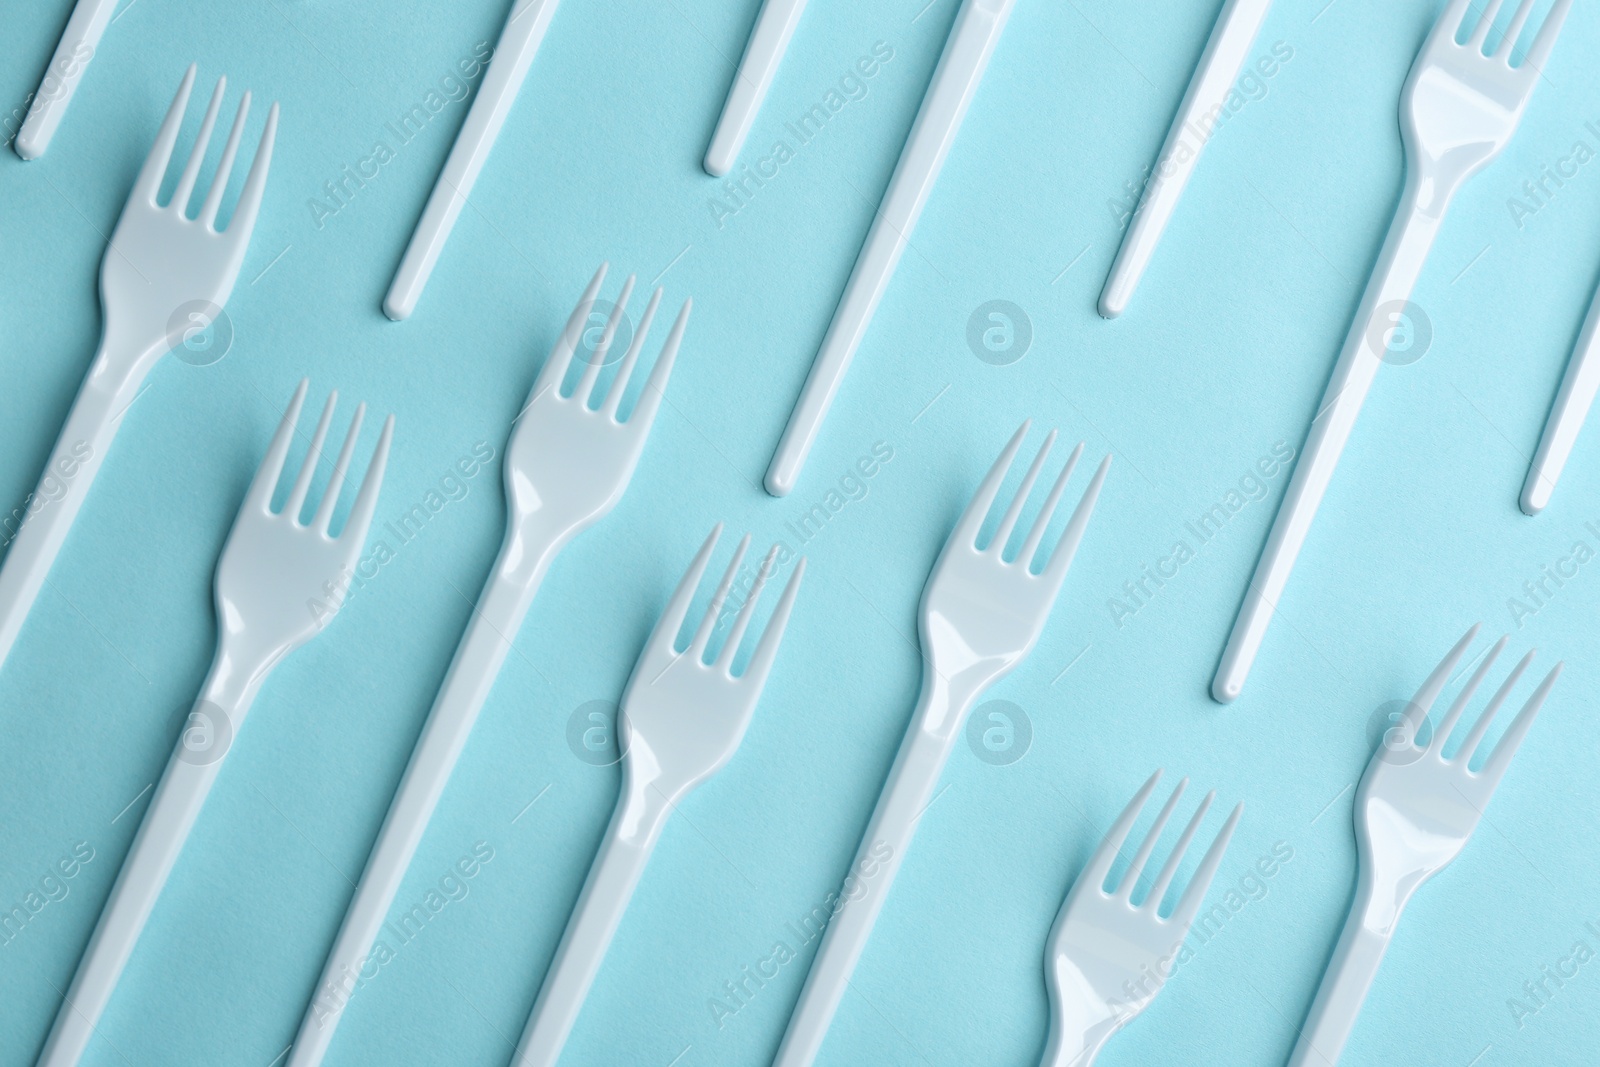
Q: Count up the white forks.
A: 14